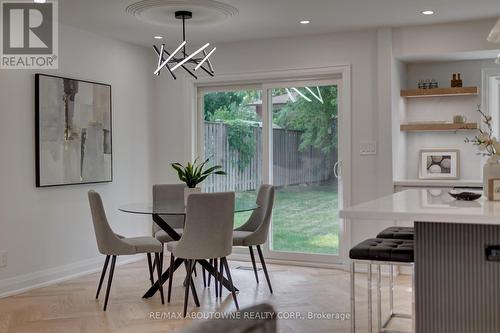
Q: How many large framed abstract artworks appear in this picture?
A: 1